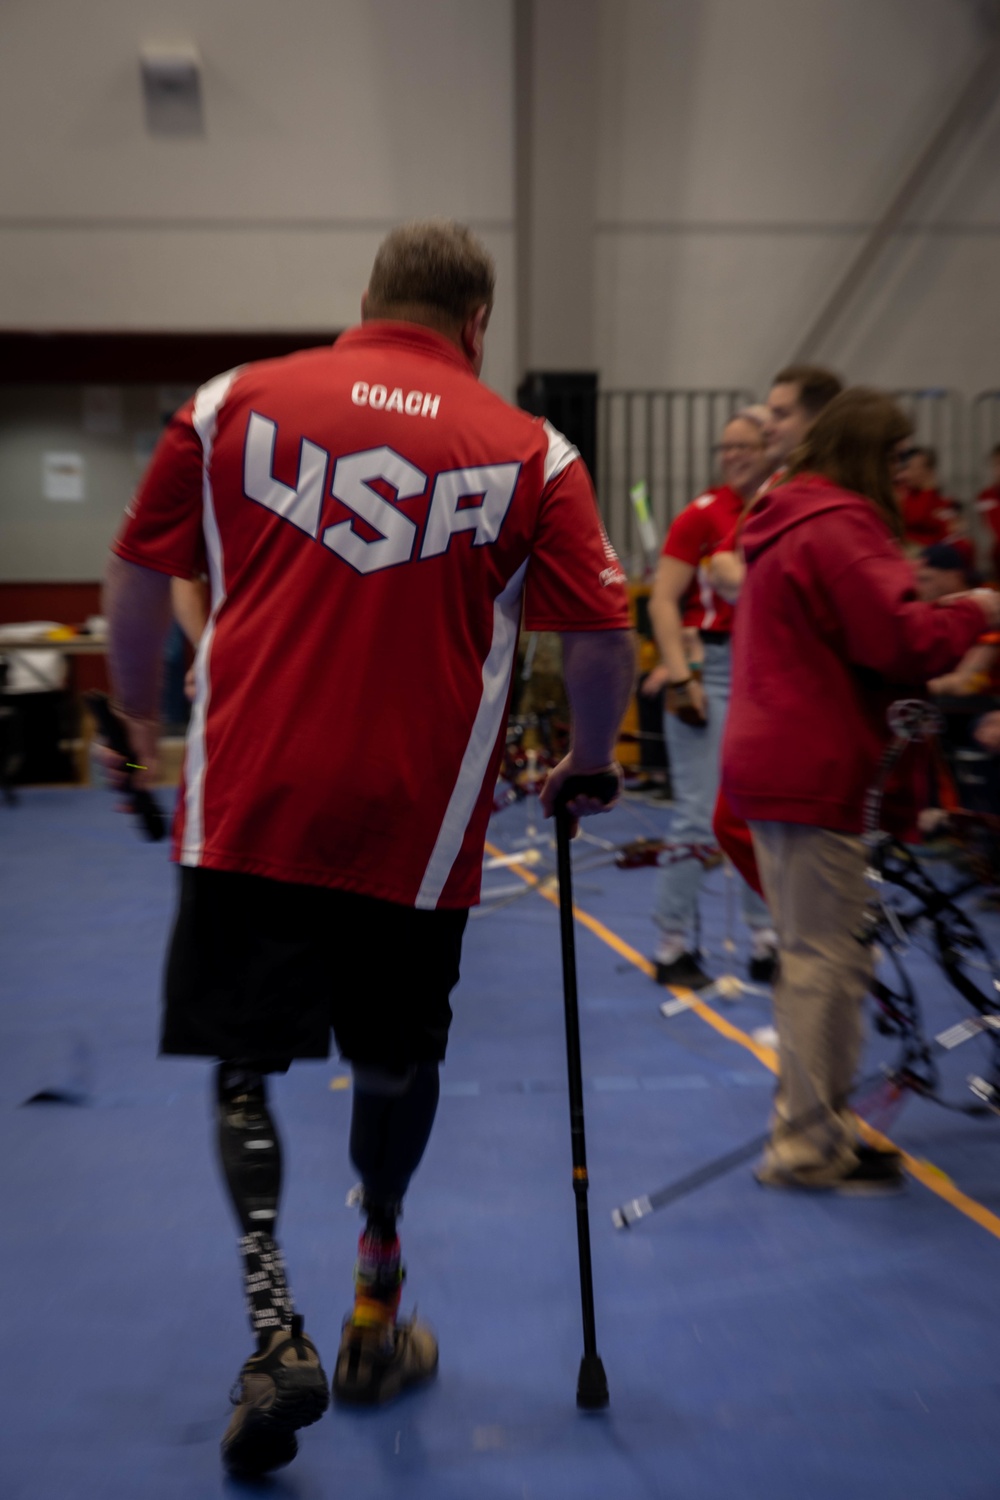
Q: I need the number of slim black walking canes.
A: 1